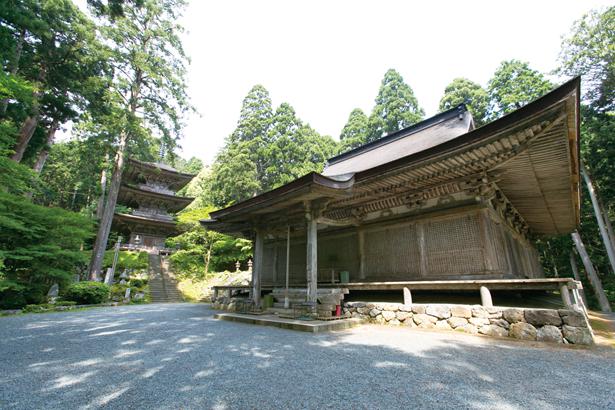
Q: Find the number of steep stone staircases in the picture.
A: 1